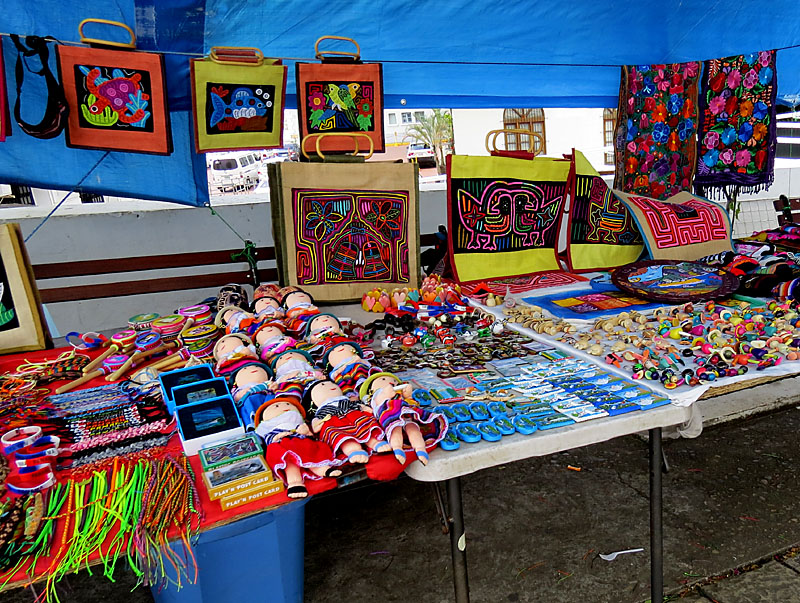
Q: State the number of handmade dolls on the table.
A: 12